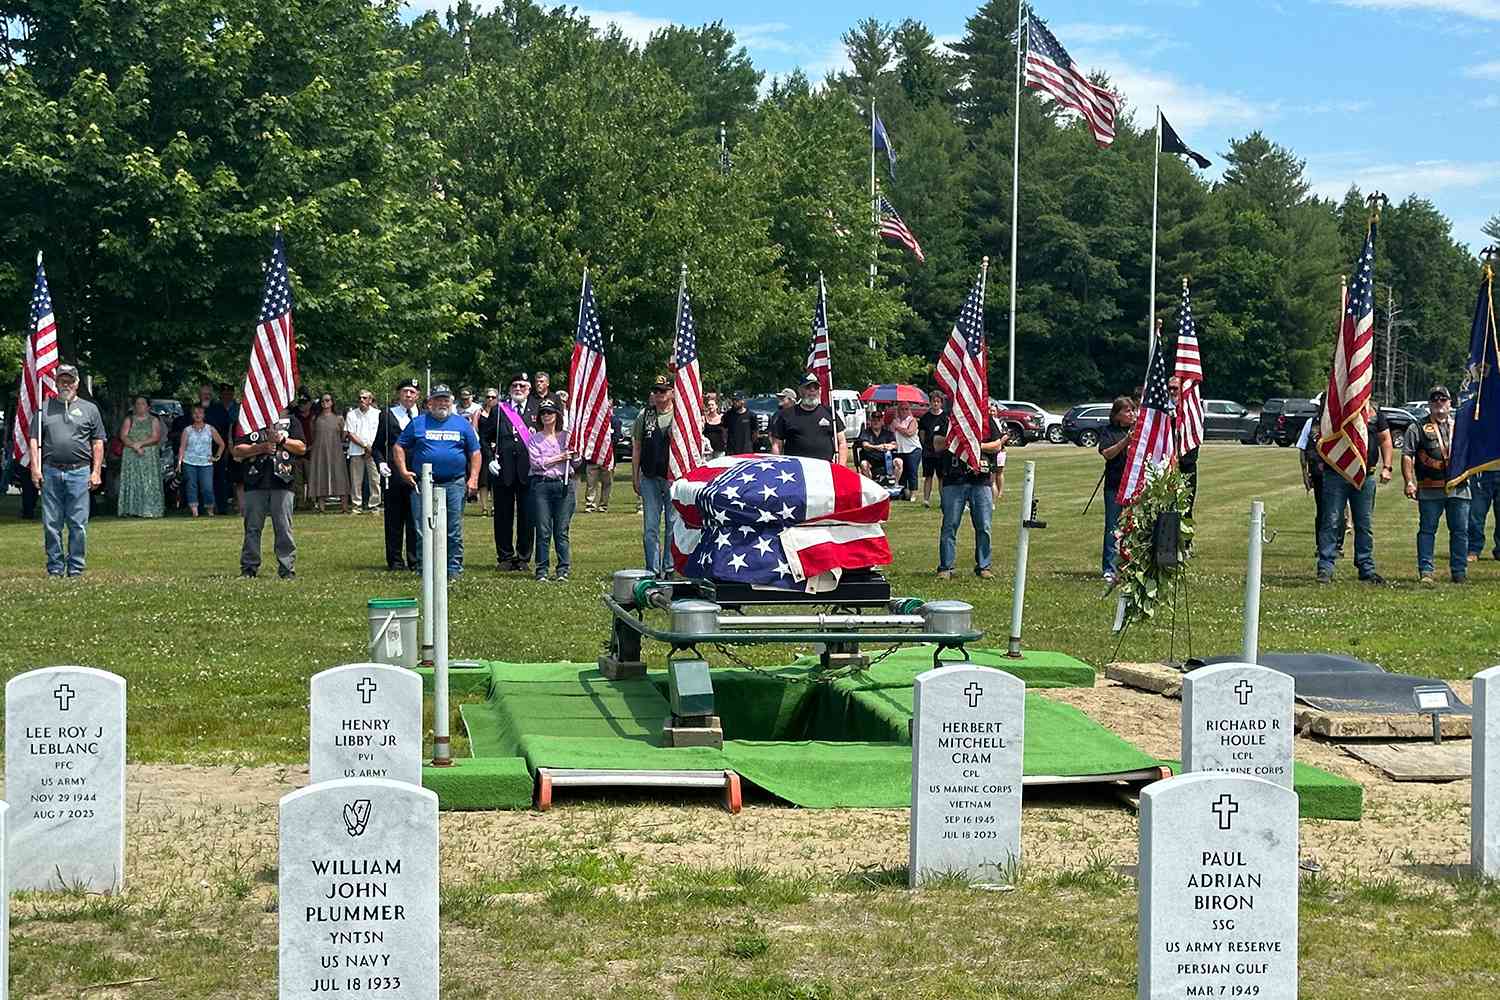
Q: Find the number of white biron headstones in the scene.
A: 1